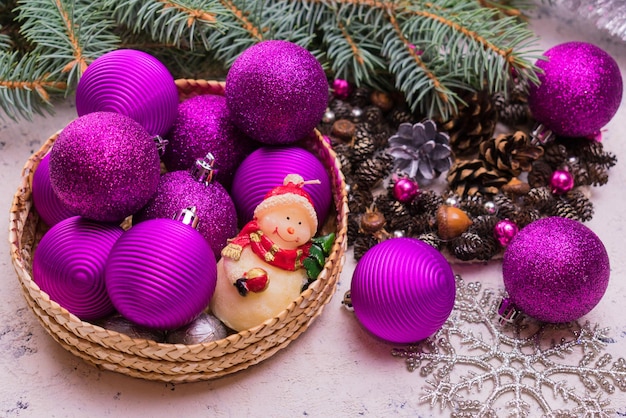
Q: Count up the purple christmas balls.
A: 12